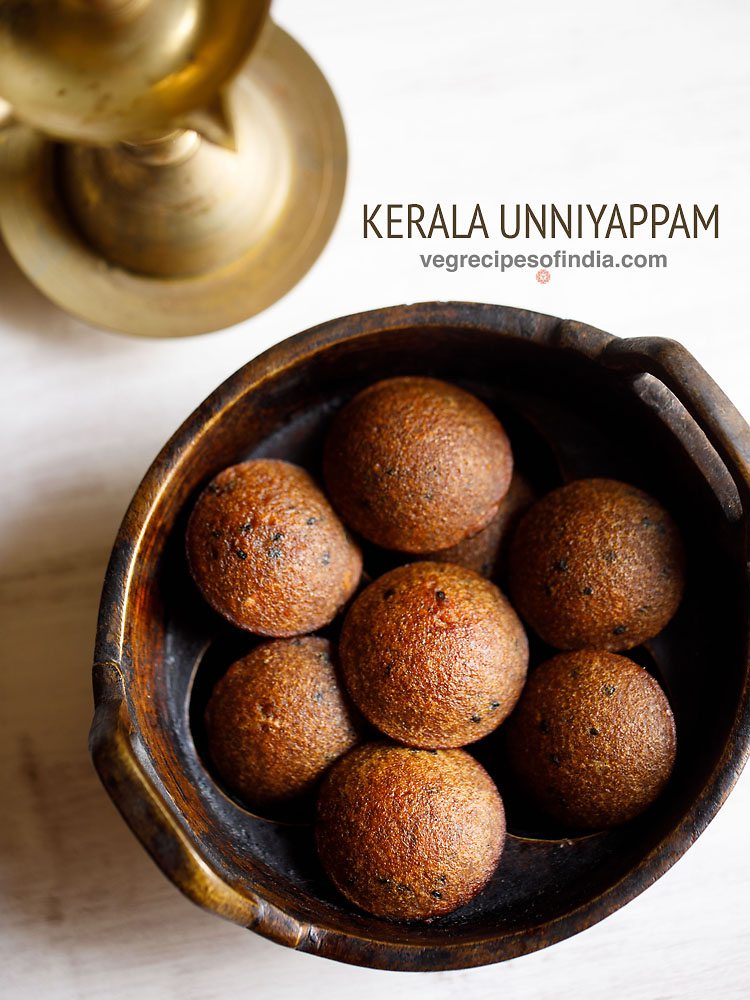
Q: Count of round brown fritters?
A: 8